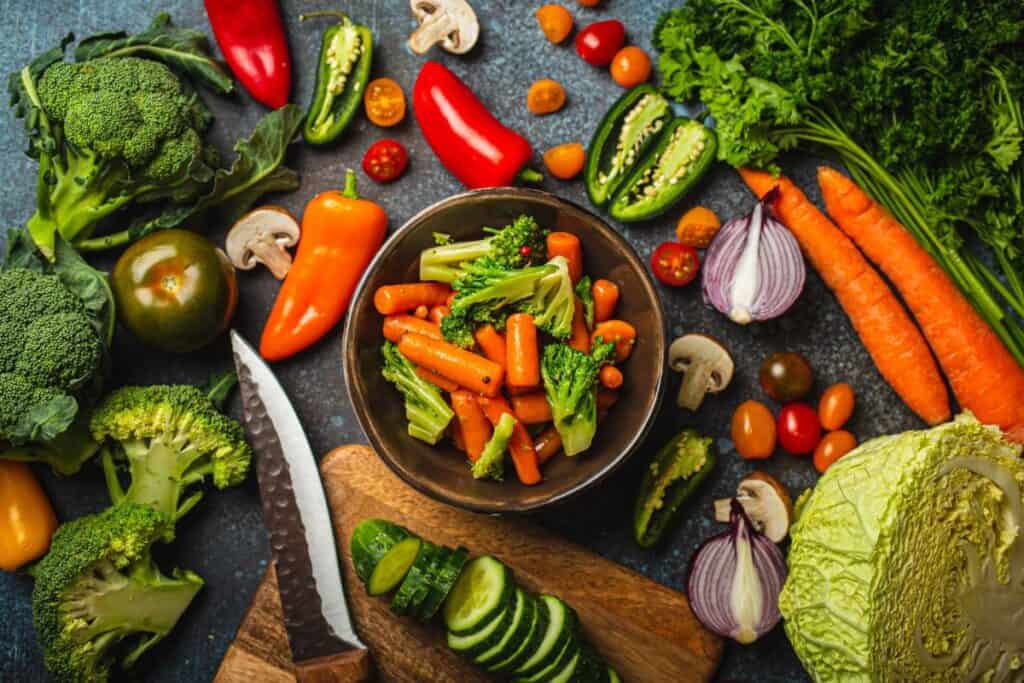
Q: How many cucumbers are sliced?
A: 1